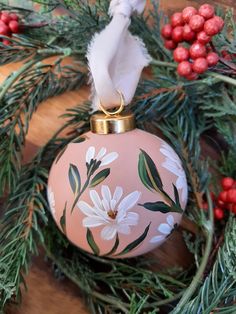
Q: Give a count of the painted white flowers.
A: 5